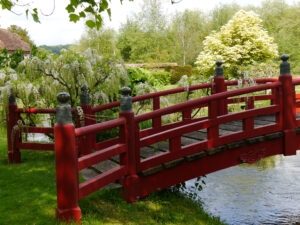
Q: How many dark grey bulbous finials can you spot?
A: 6